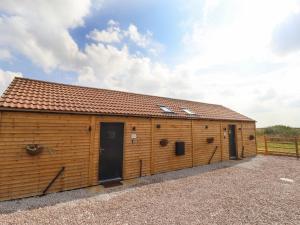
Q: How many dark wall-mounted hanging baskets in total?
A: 4